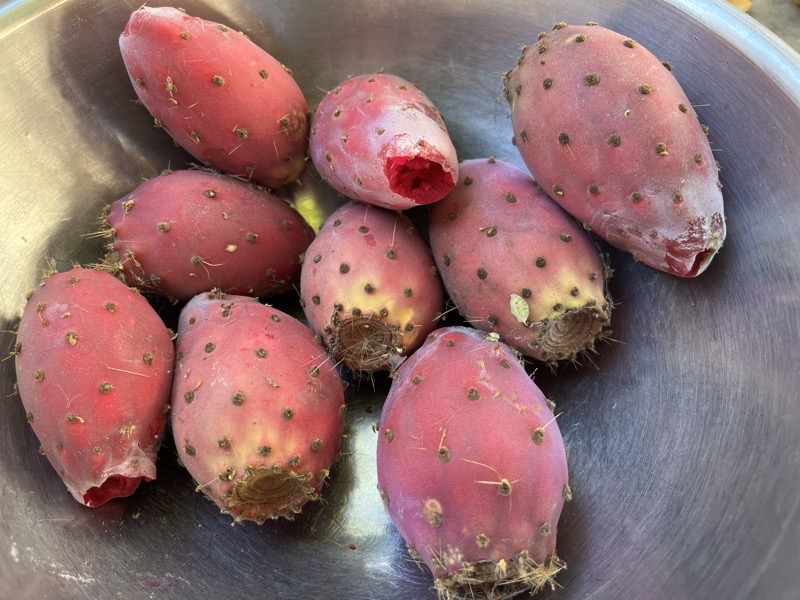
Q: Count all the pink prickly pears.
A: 9